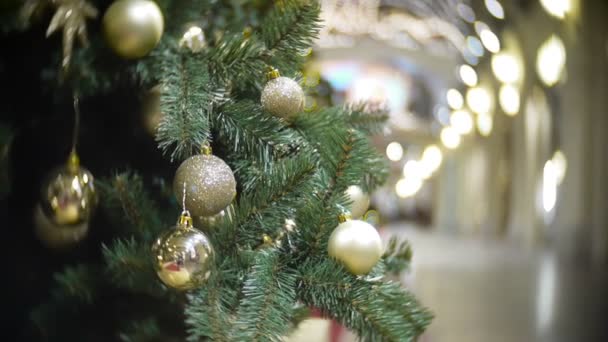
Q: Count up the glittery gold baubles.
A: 2